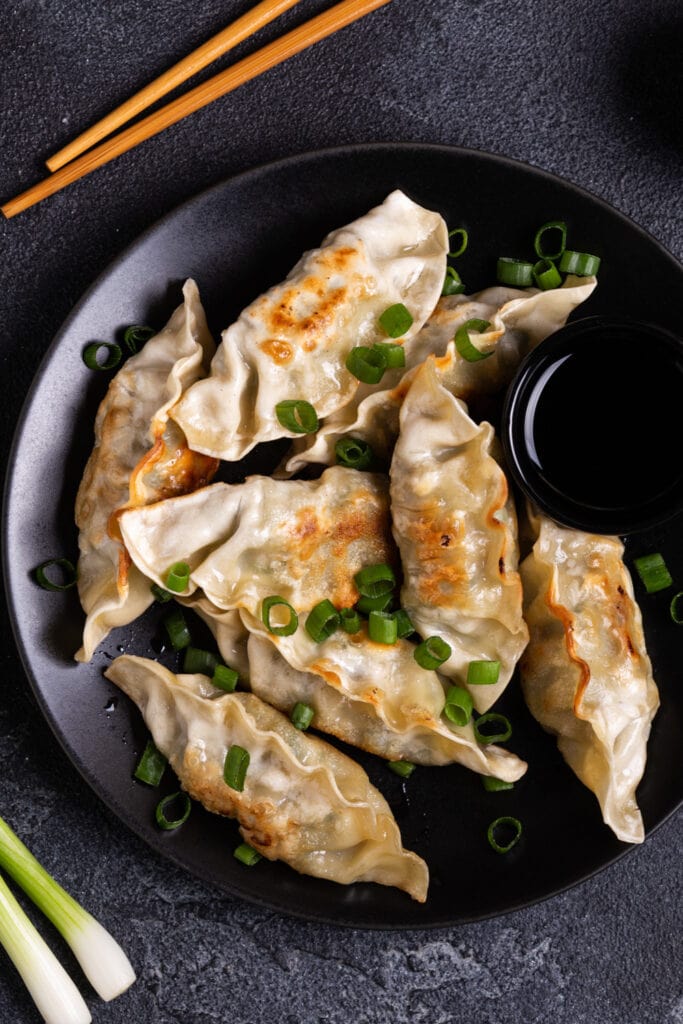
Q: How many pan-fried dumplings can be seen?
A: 8